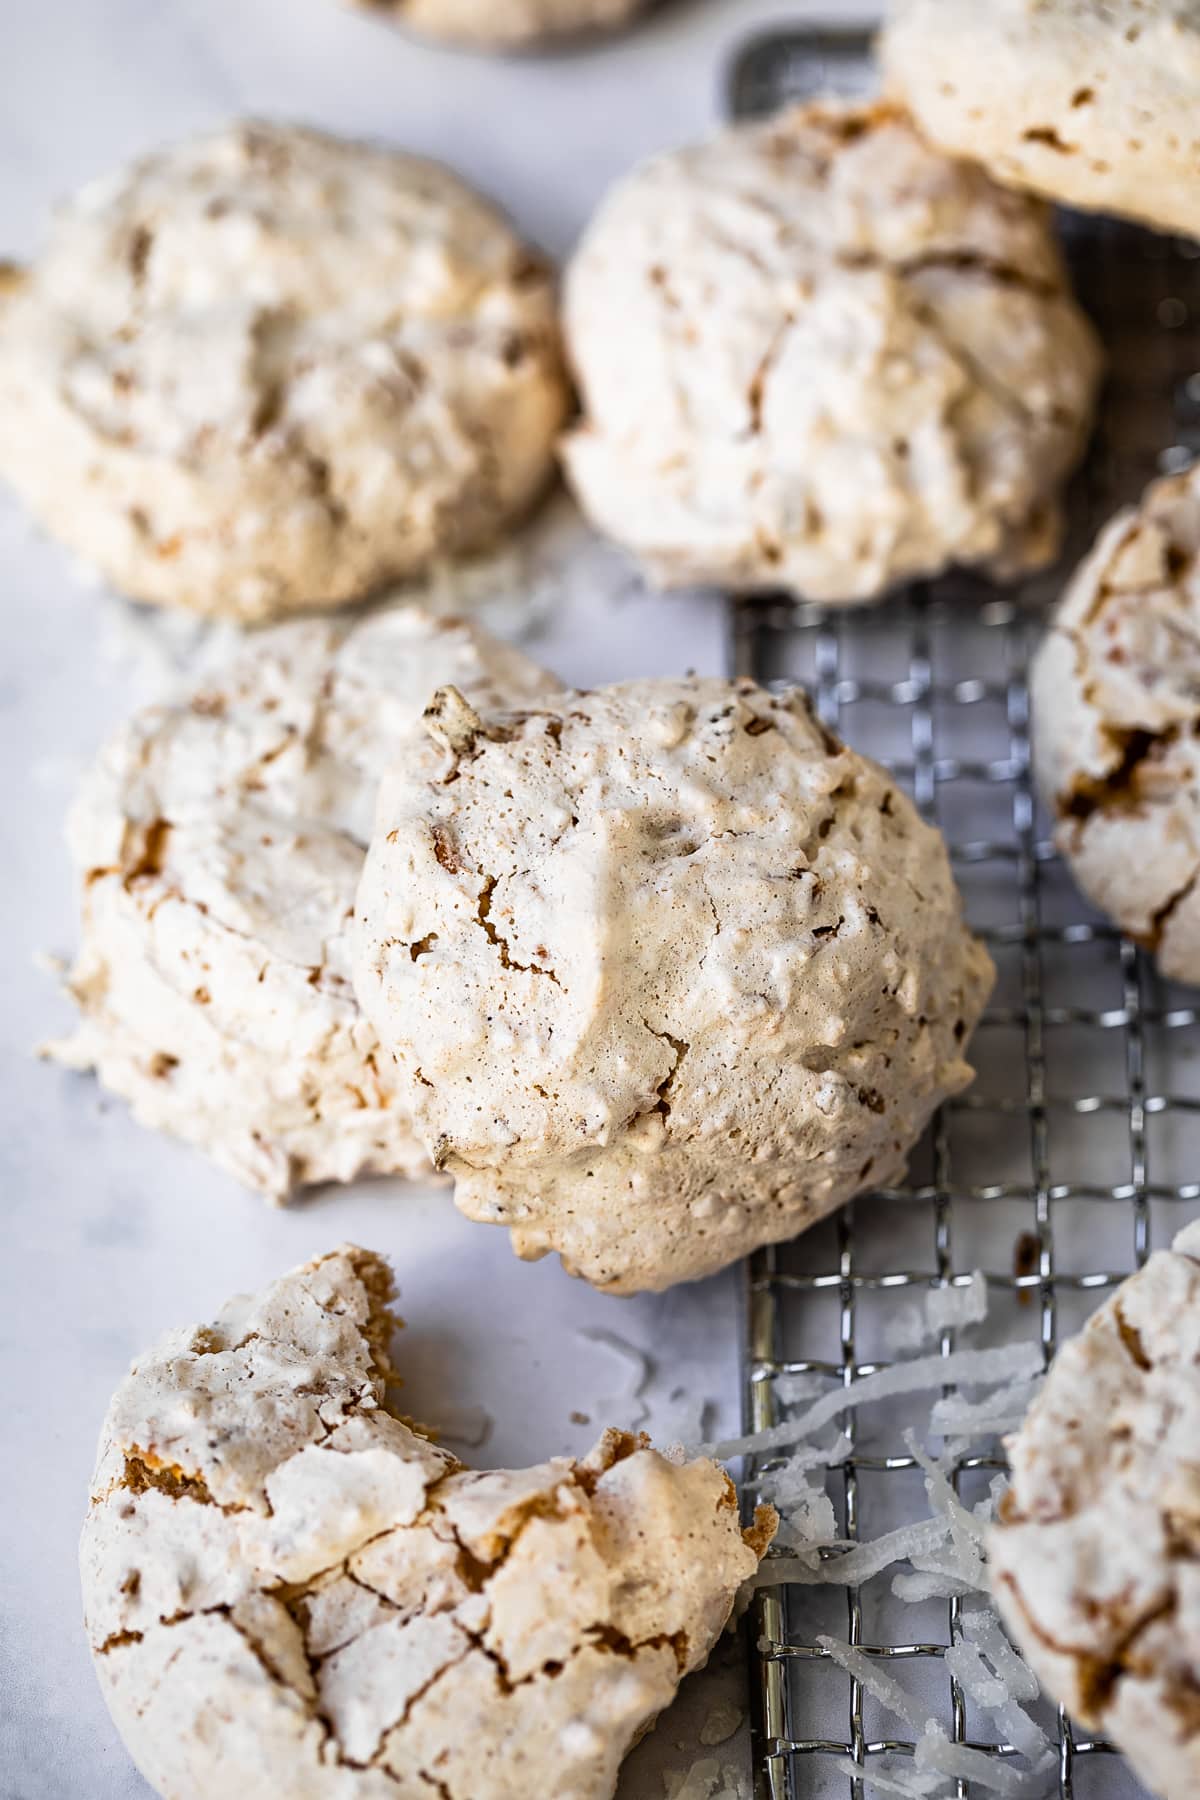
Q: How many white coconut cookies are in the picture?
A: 9